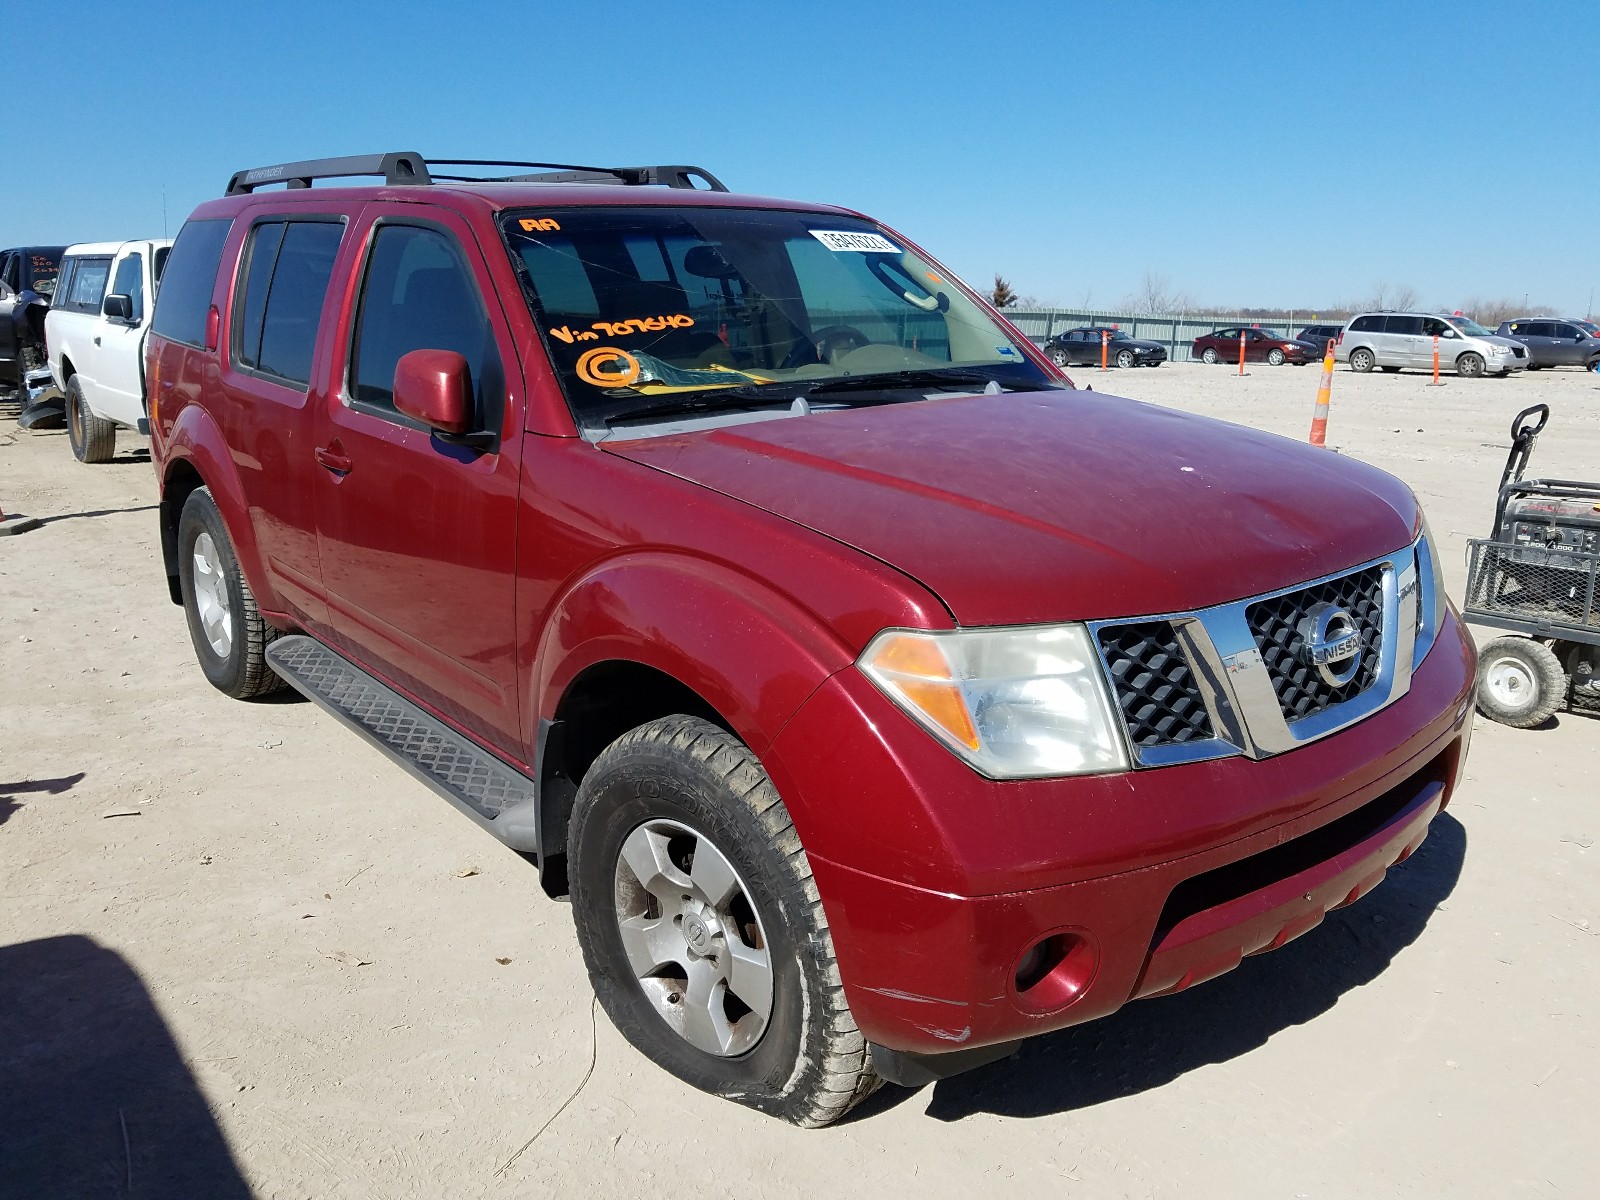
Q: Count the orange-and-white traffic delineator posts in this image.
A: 4